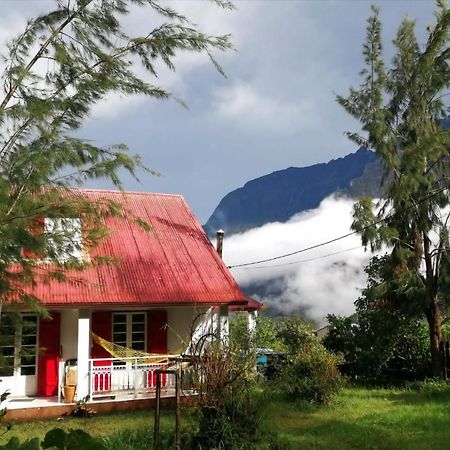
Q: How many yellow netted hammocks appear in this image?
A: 1